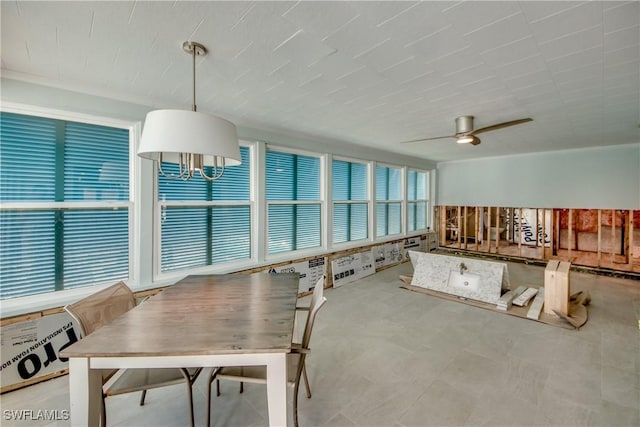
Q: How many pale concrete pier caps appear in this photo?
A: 0